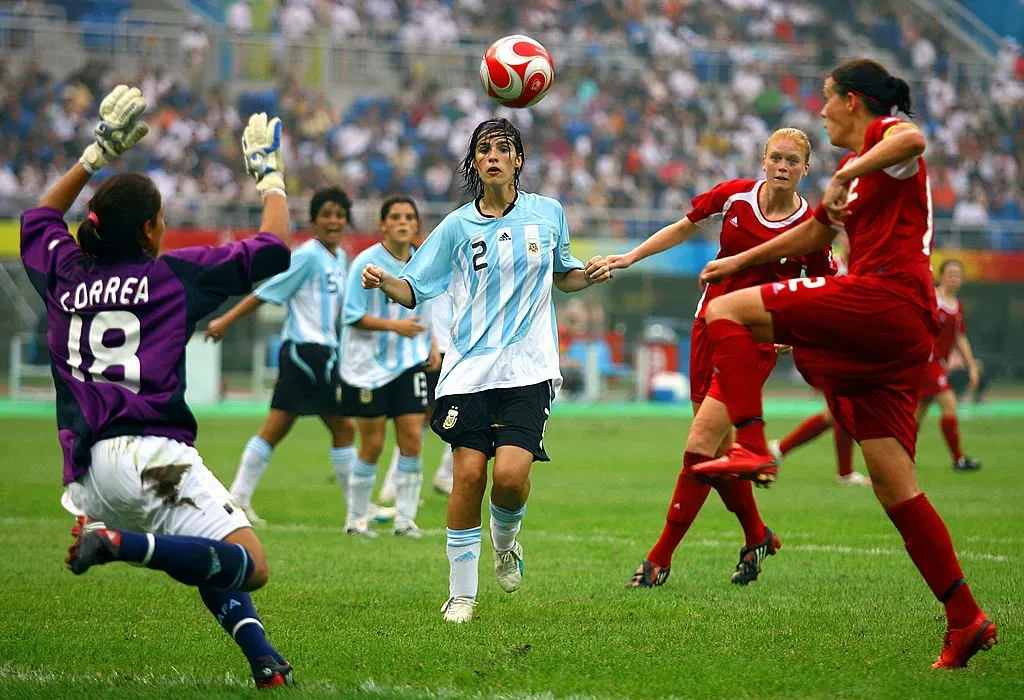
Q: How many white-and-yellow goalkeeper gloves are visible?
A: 2